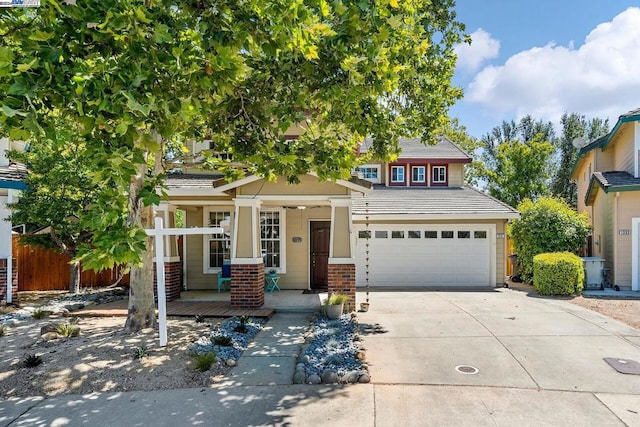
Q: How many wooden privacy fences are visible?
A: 2